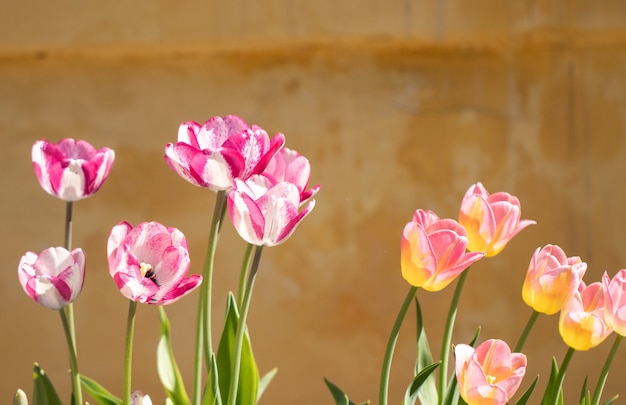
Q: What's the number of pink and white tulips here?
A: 6